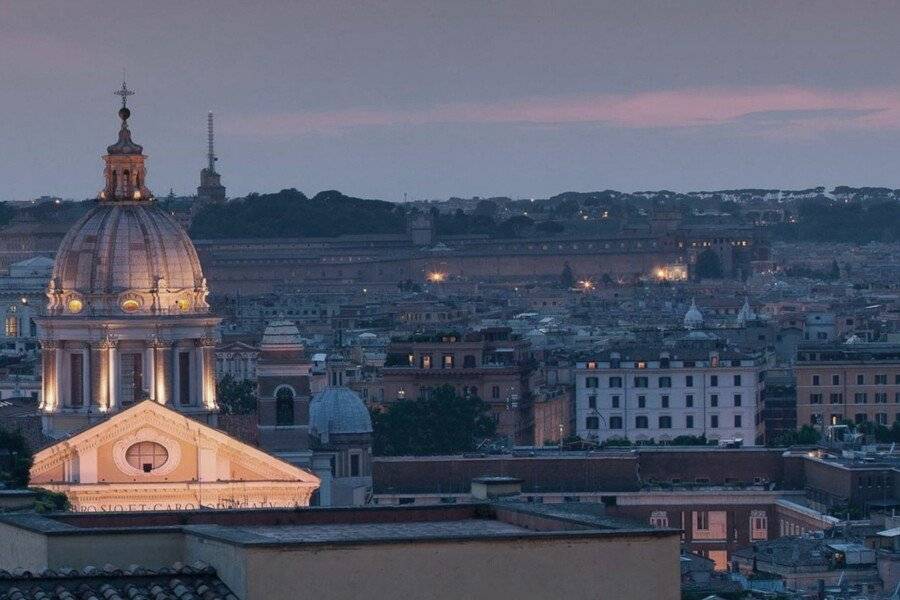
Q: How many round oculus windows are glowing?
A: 3